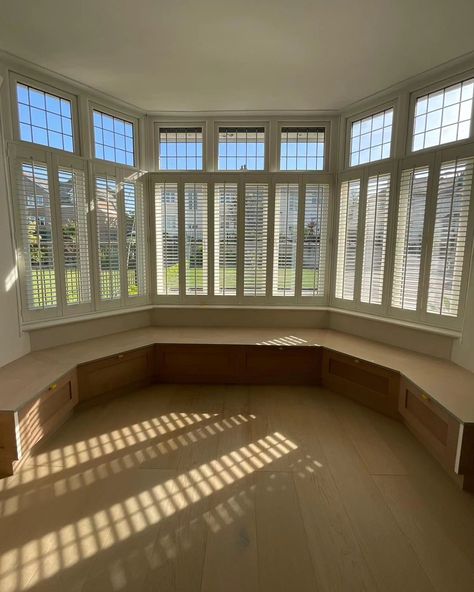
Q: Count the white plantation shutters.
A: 14